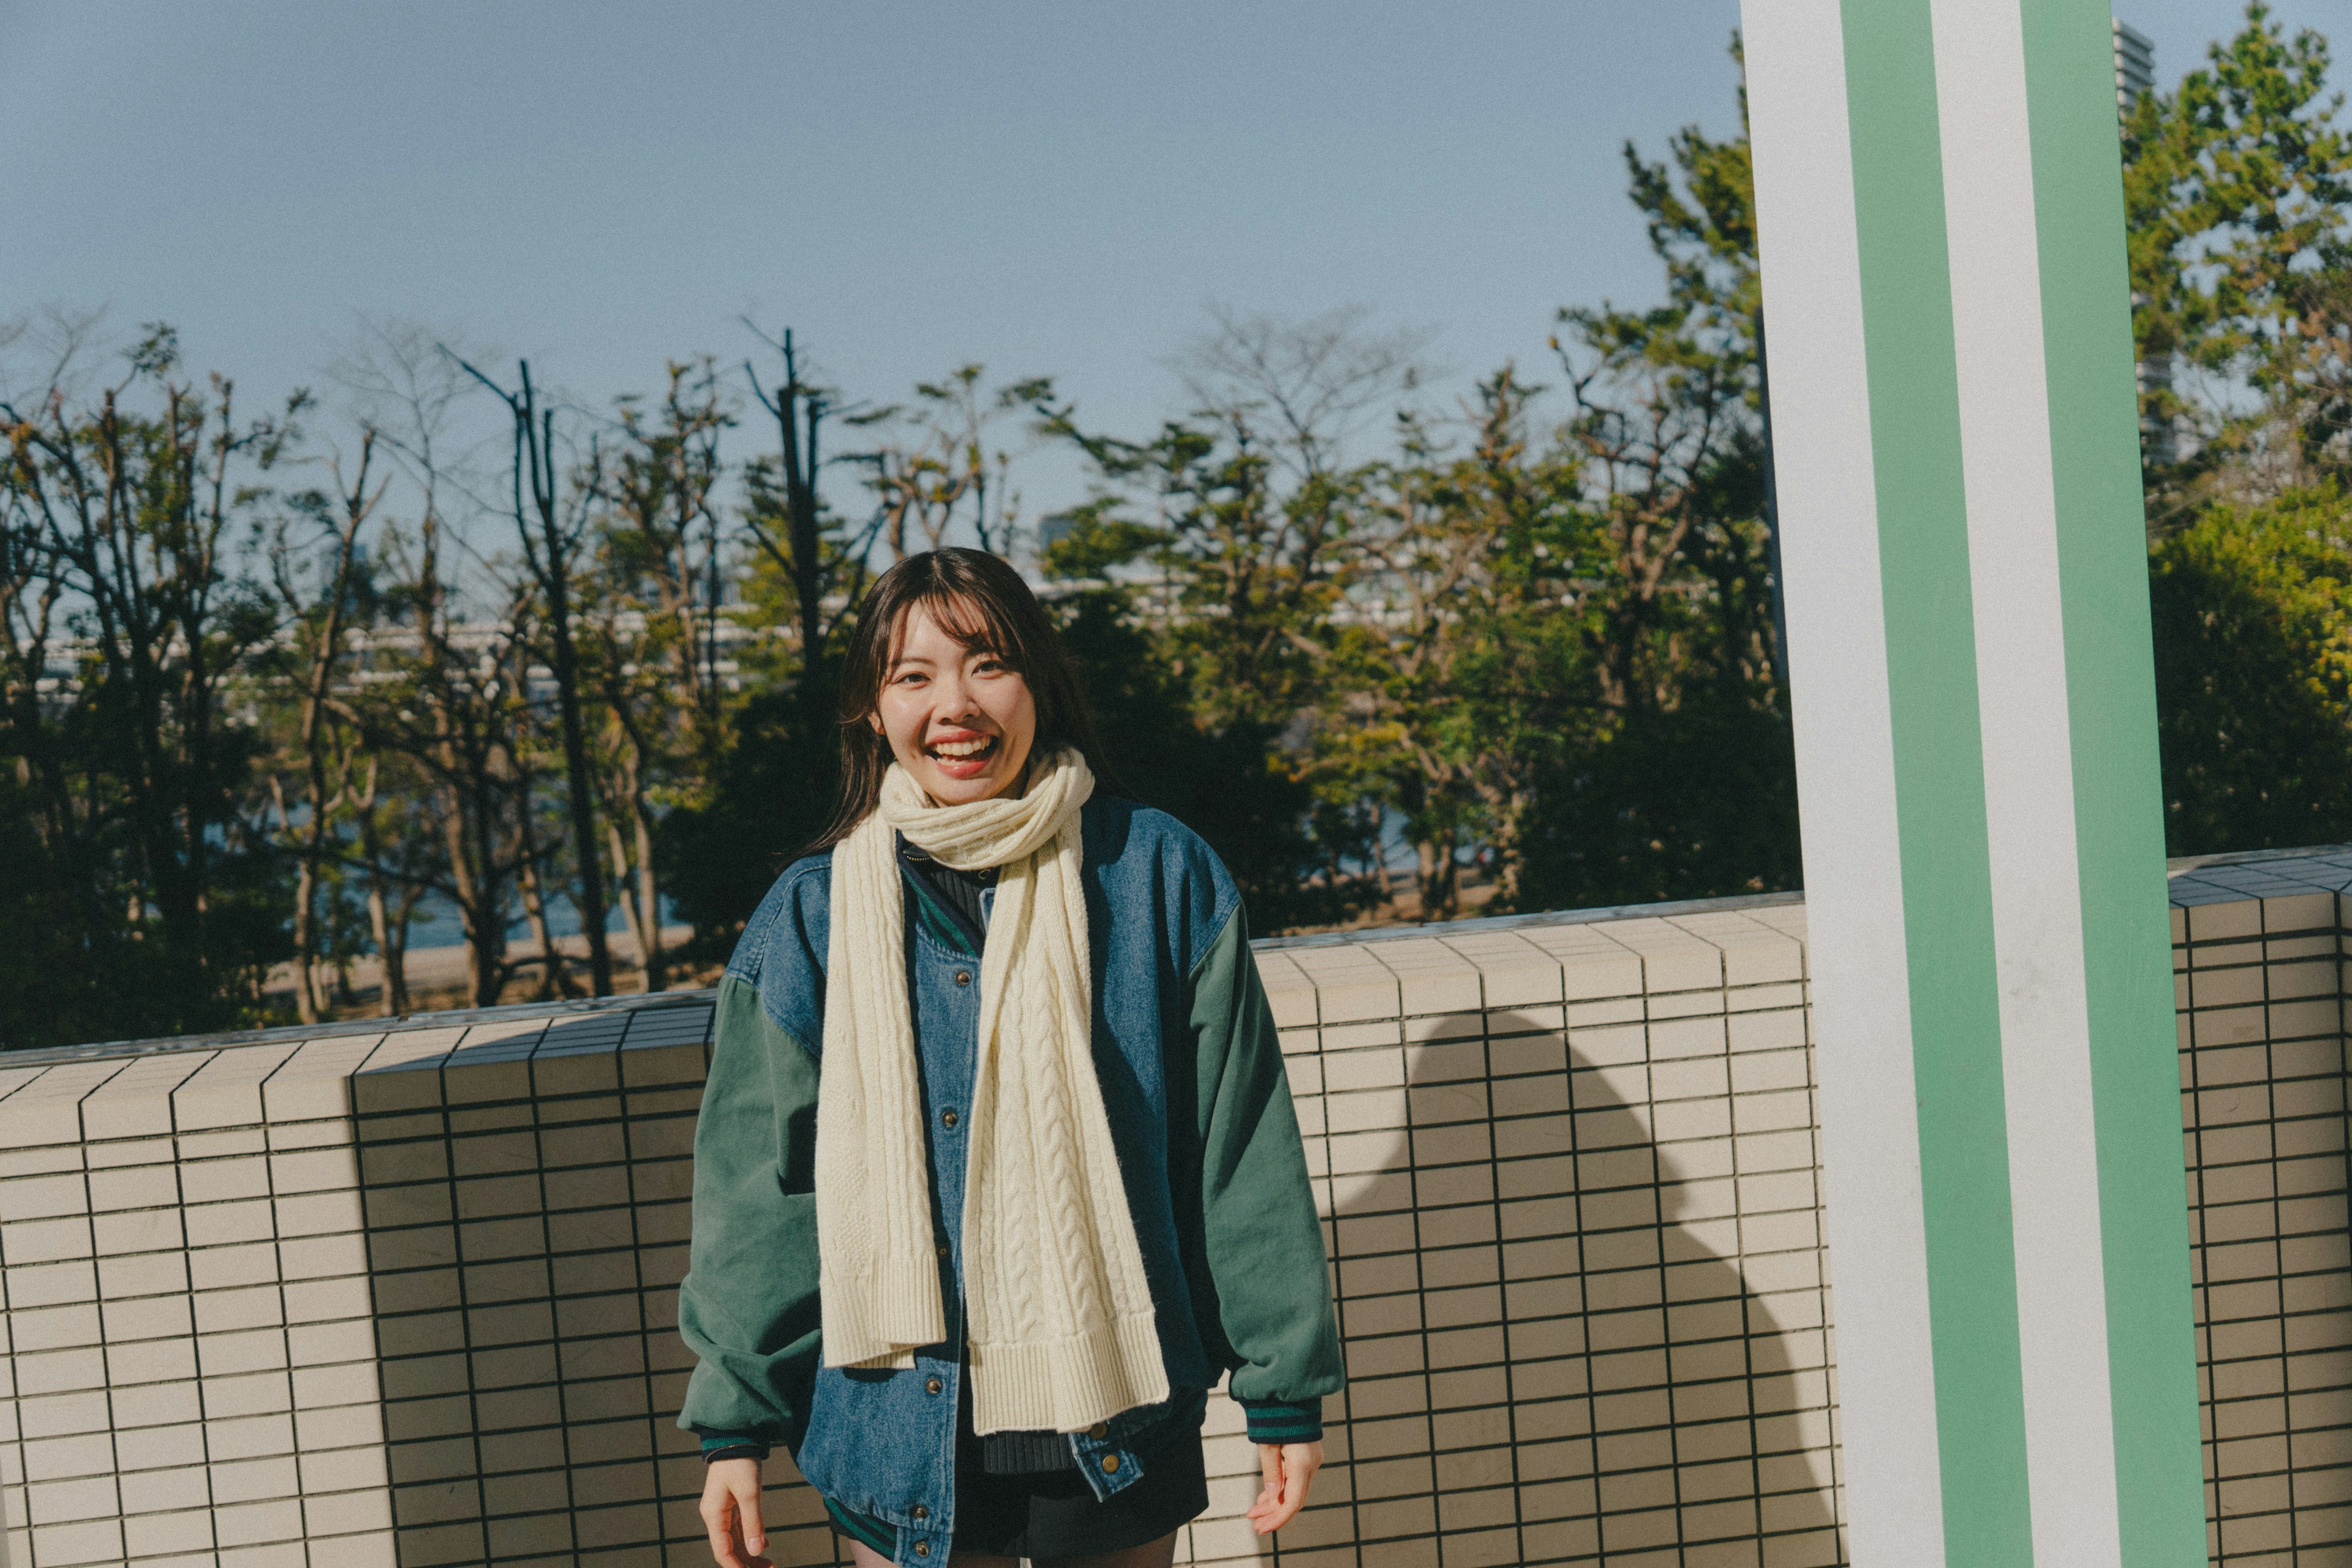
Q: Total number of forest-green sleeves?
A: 2